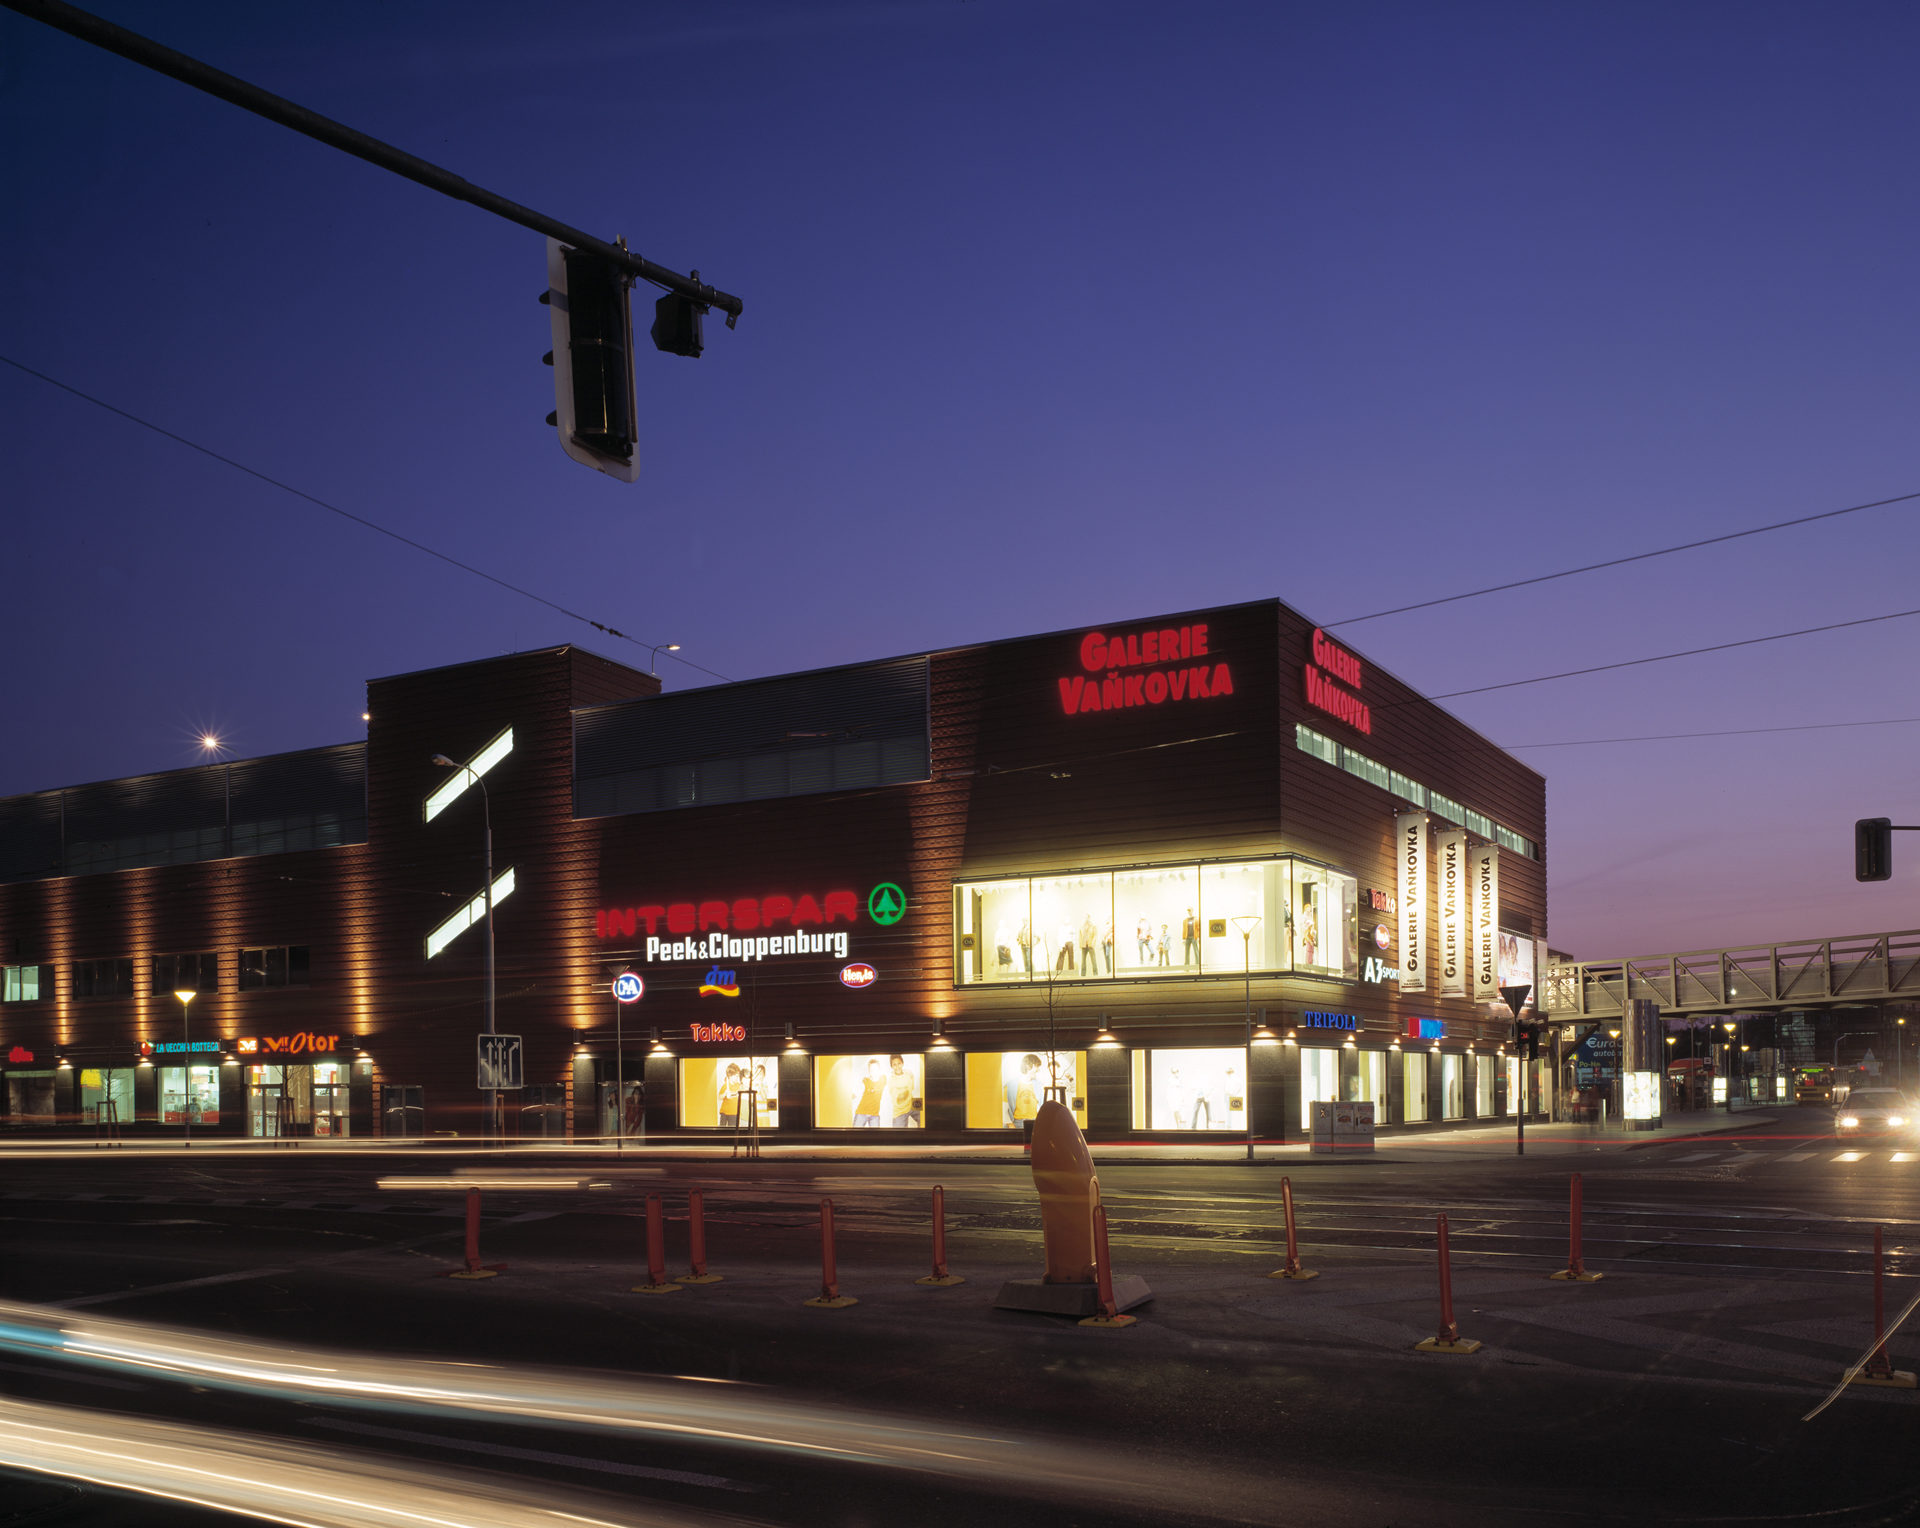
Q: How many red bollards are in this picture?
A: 10